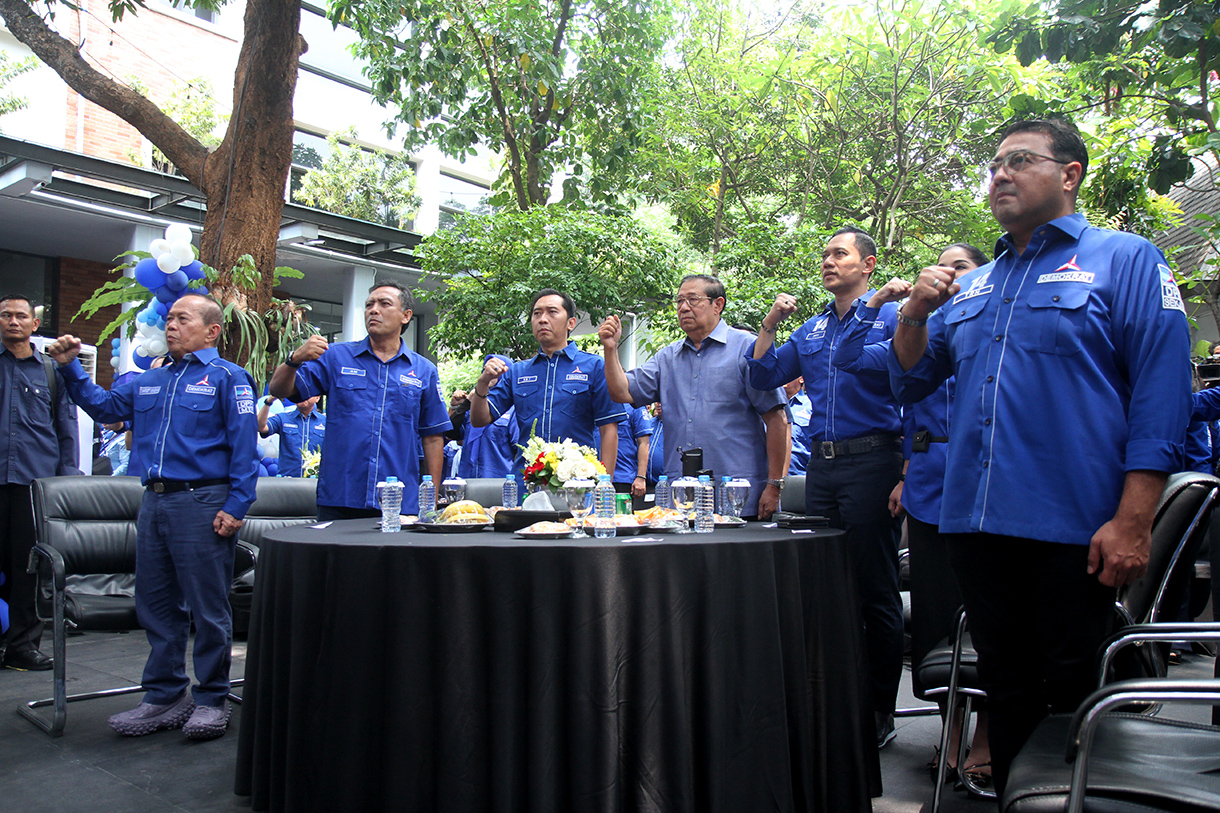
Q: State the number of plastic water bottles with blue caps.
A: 7